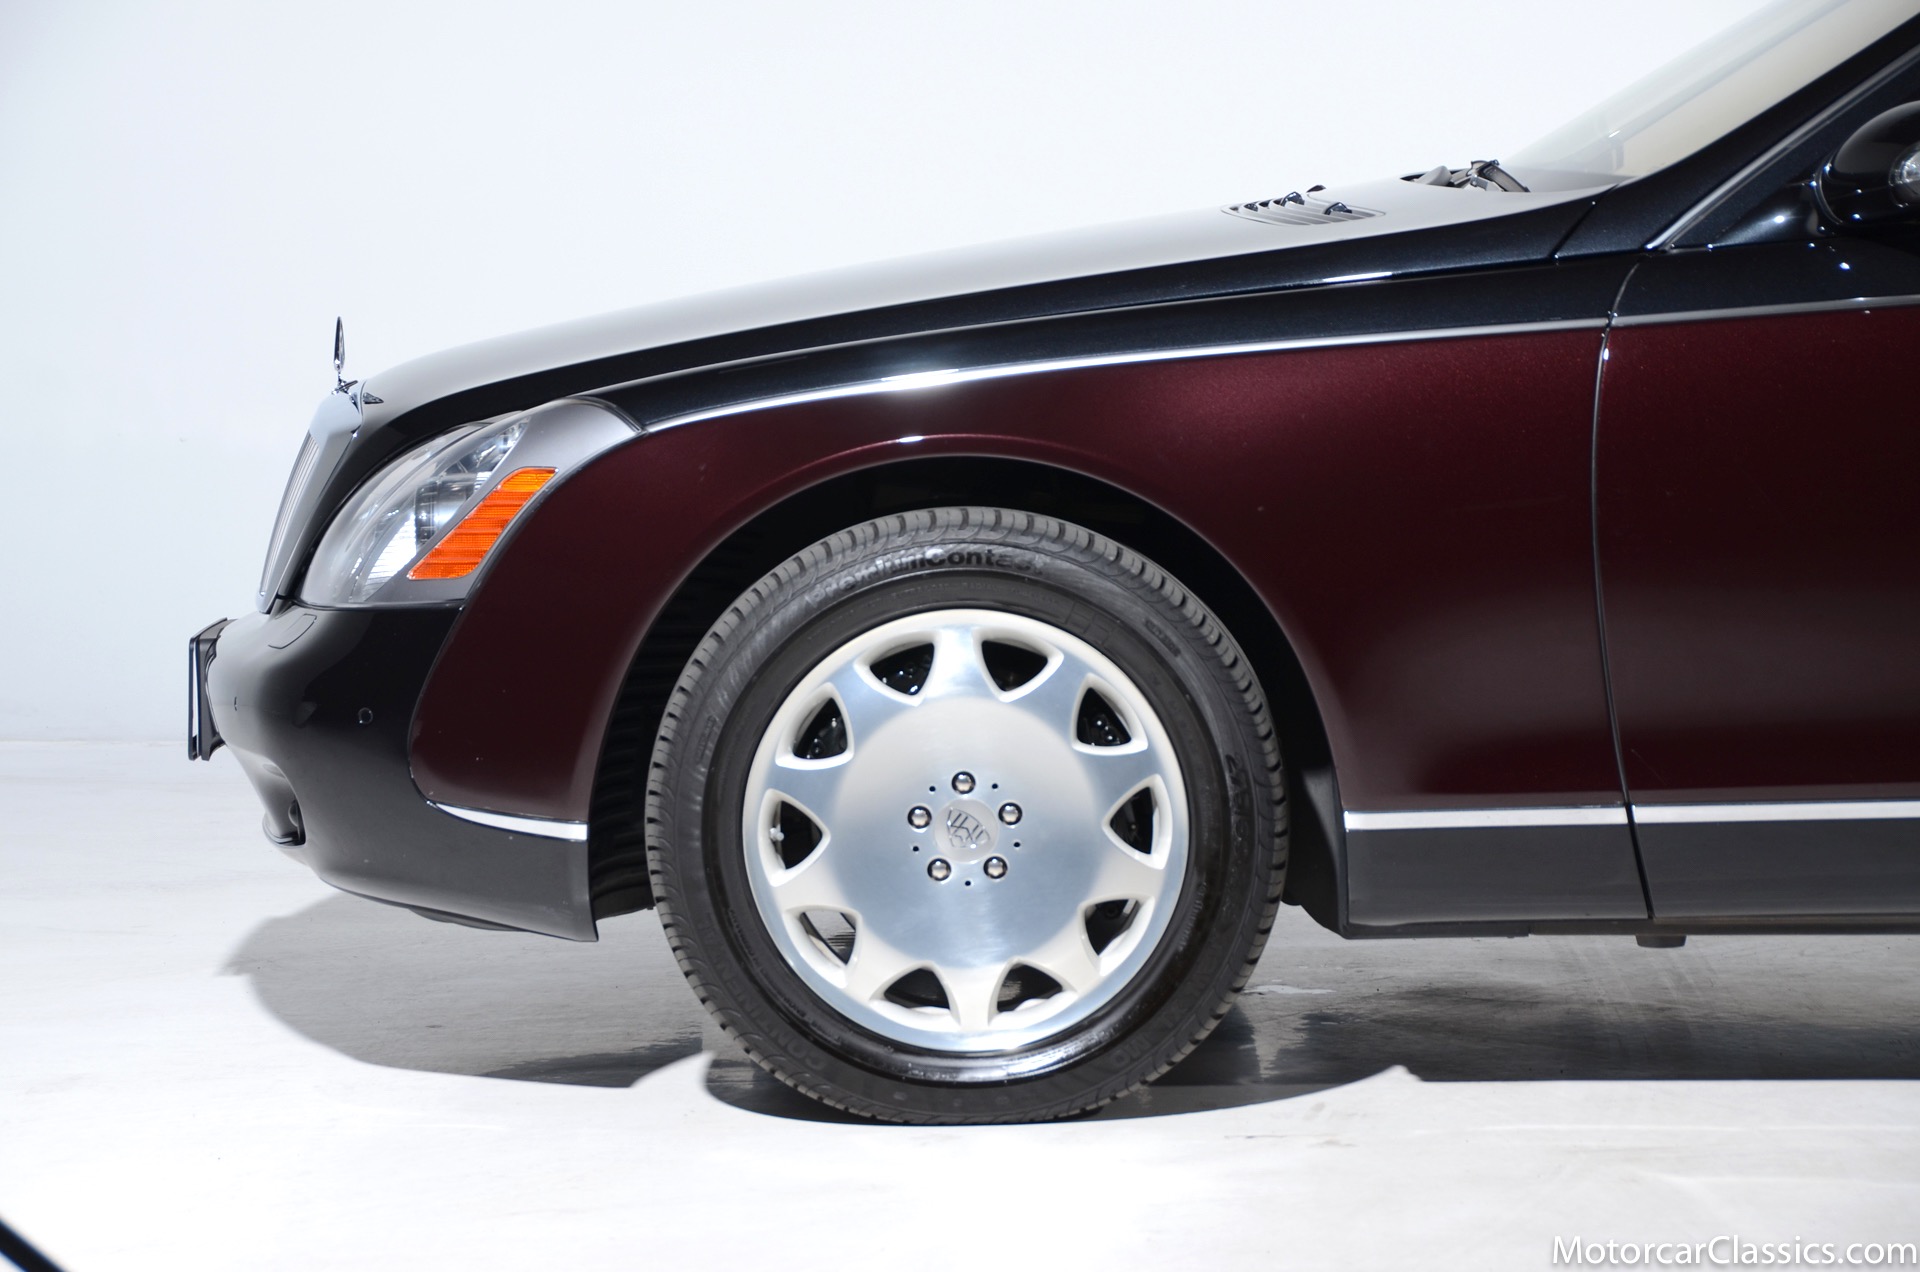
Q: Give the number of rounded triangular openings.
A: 10